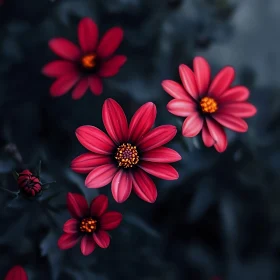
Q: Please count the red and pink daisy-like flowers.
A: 4